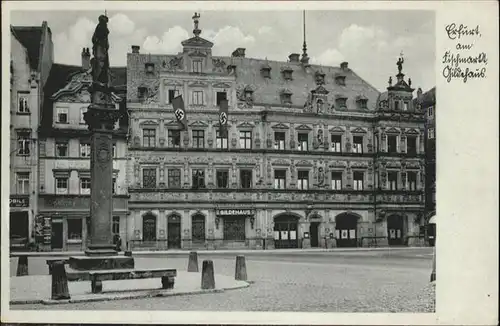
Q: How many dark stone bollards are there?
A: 5